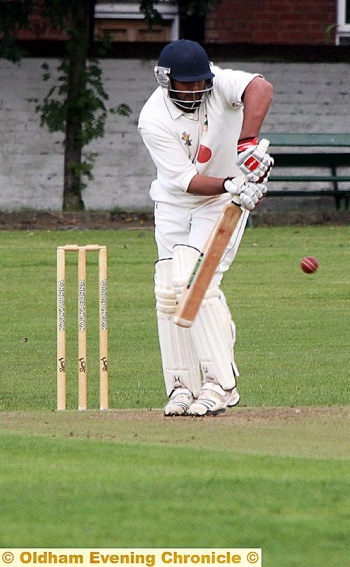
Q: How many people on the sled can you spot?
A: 0